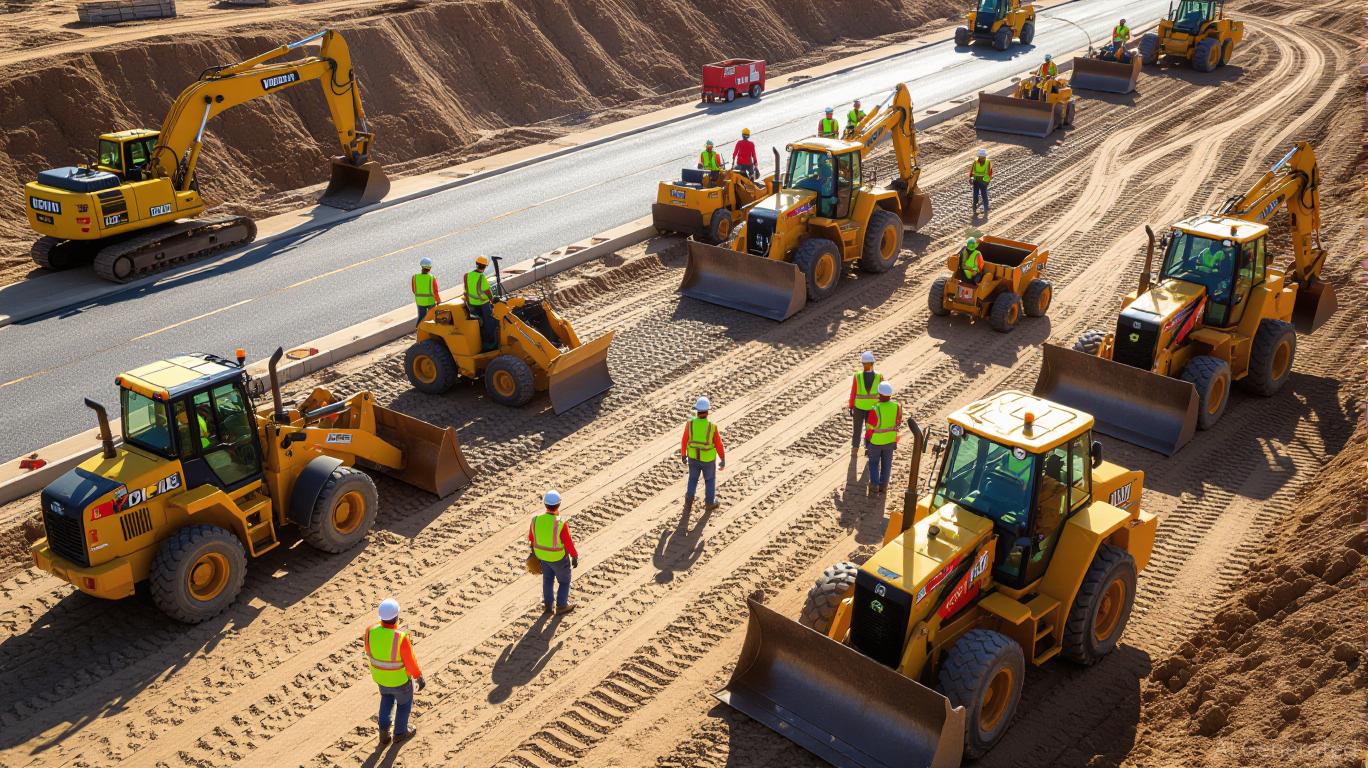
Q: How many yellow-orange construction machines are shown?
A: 12